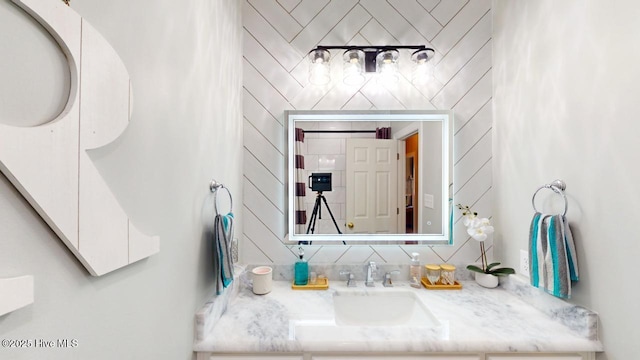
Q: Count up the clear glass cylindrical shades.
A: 4